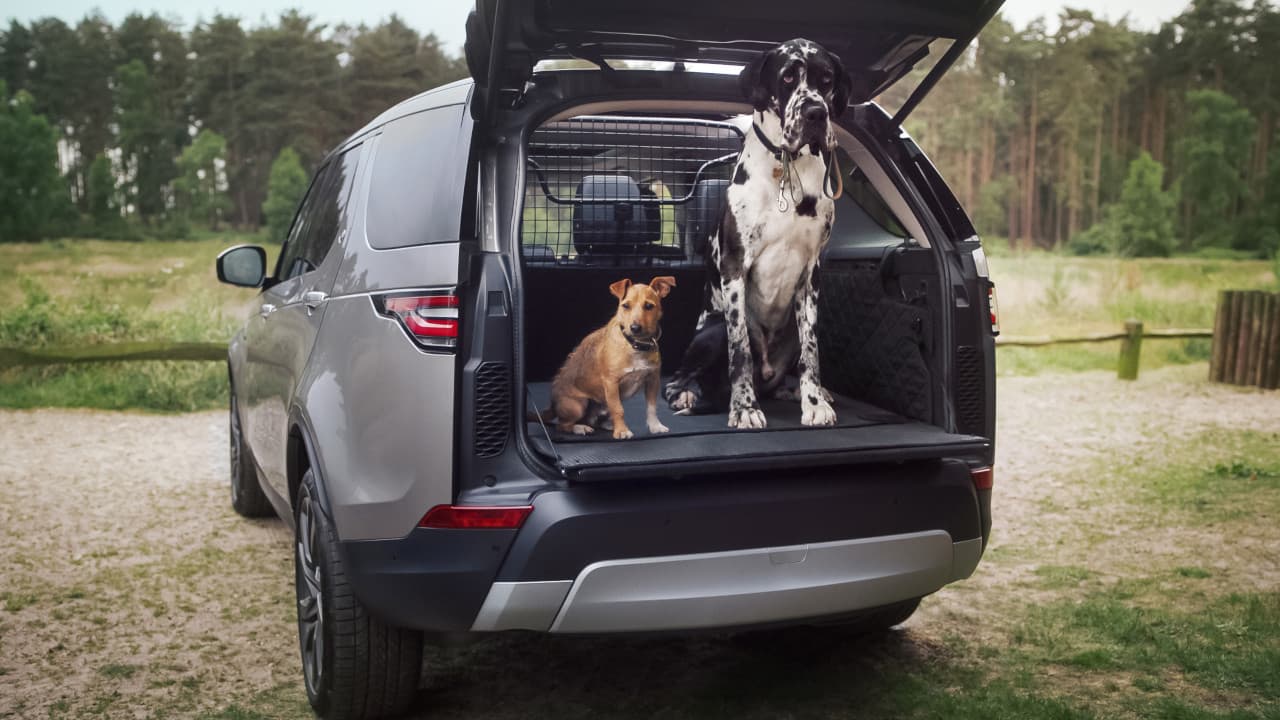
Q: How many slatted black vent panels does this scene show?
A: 2